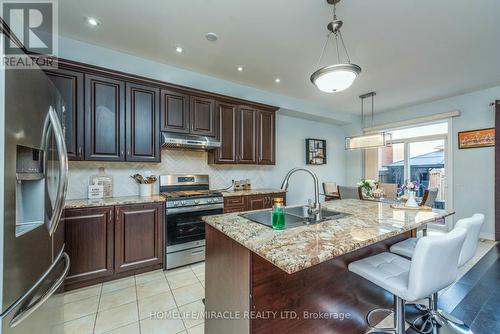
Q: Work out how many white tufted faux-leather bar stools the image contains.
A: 2